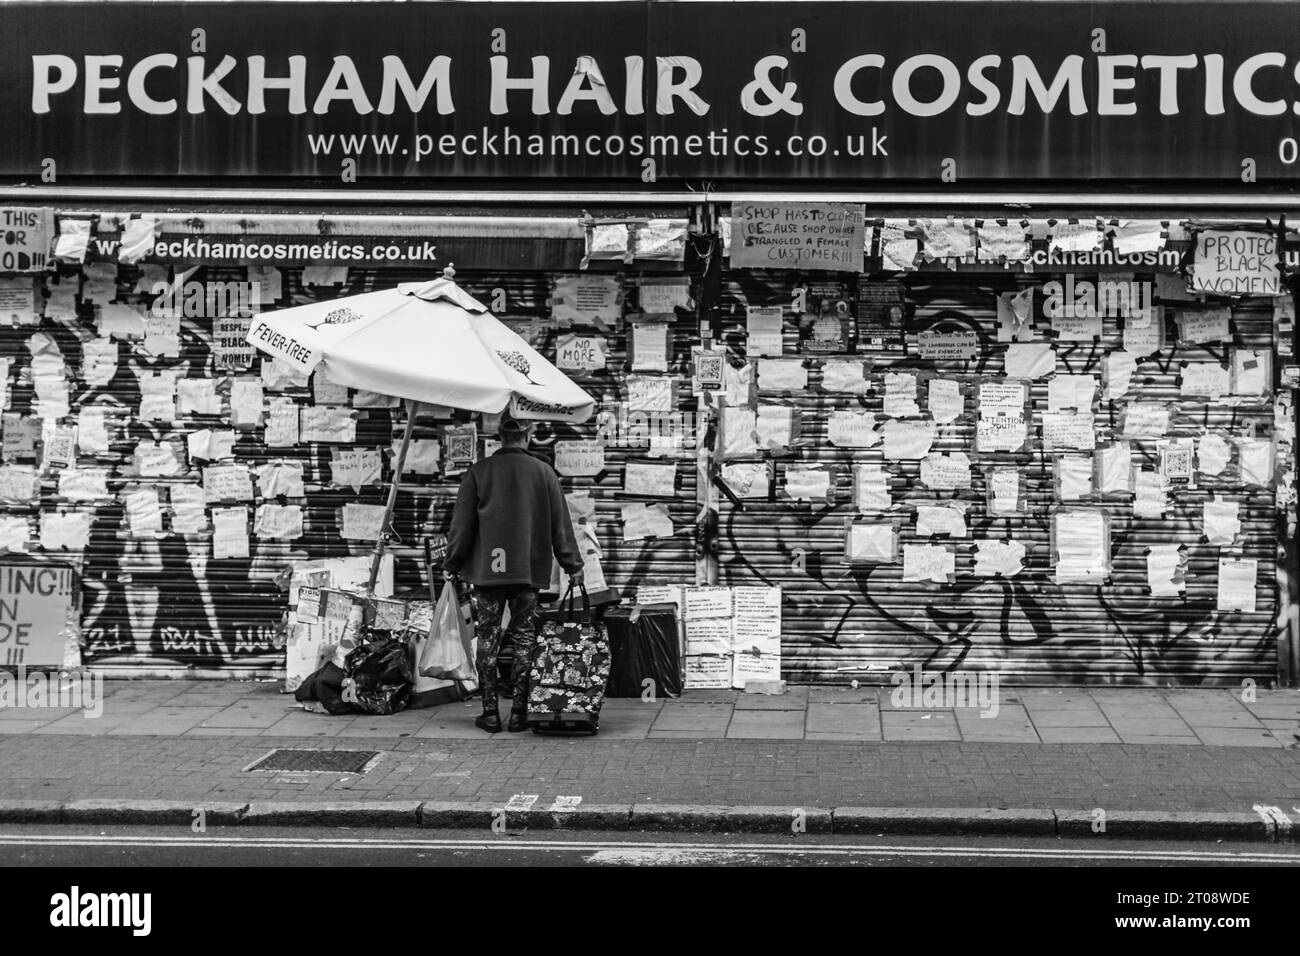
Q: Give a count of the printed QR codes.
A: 4